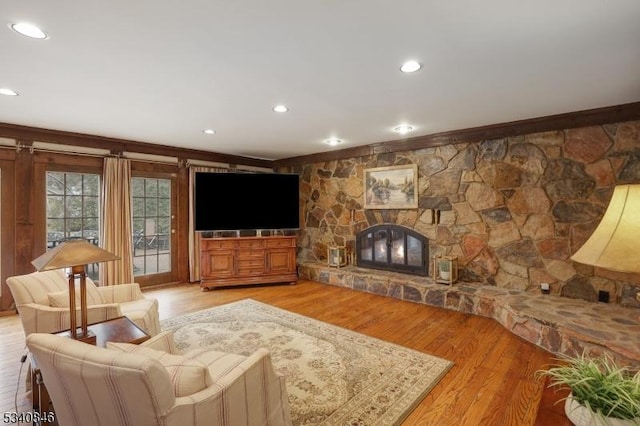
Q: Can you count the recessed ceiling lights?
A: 7